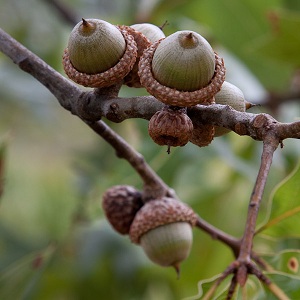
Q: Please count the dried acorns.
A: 2